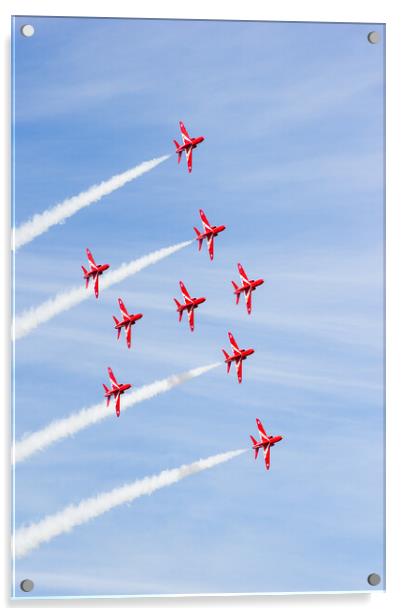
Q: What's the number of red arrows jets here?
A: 9